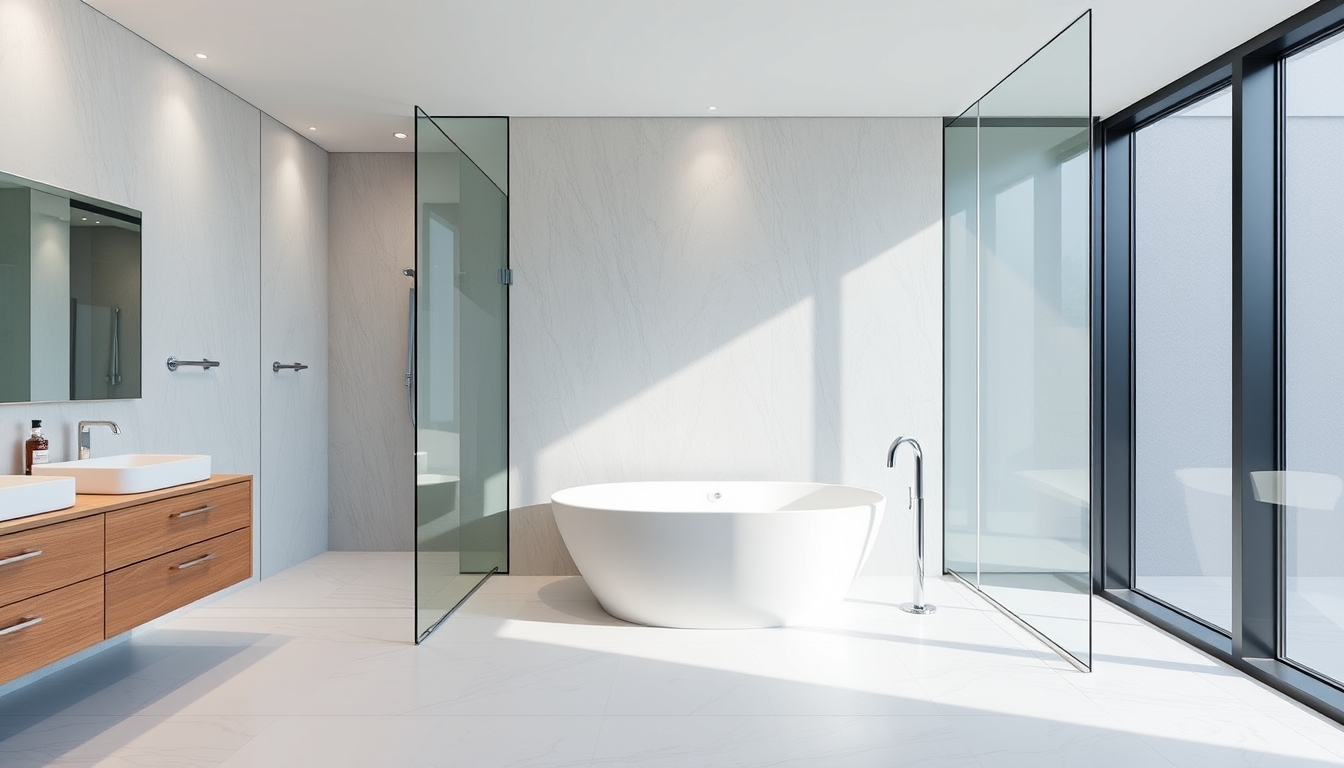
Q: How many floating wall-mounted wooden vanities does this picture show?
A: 1